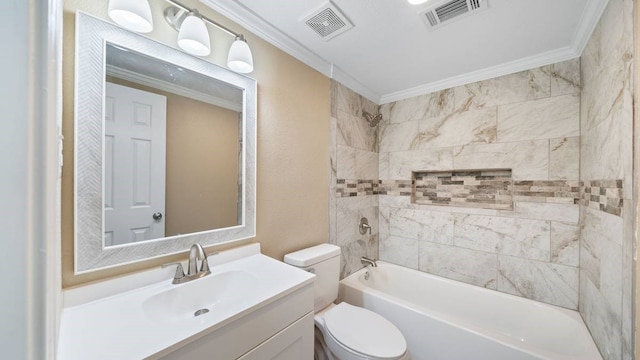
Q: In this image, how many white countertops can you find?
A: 1